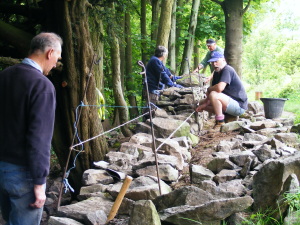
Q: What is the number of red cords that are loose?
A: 0